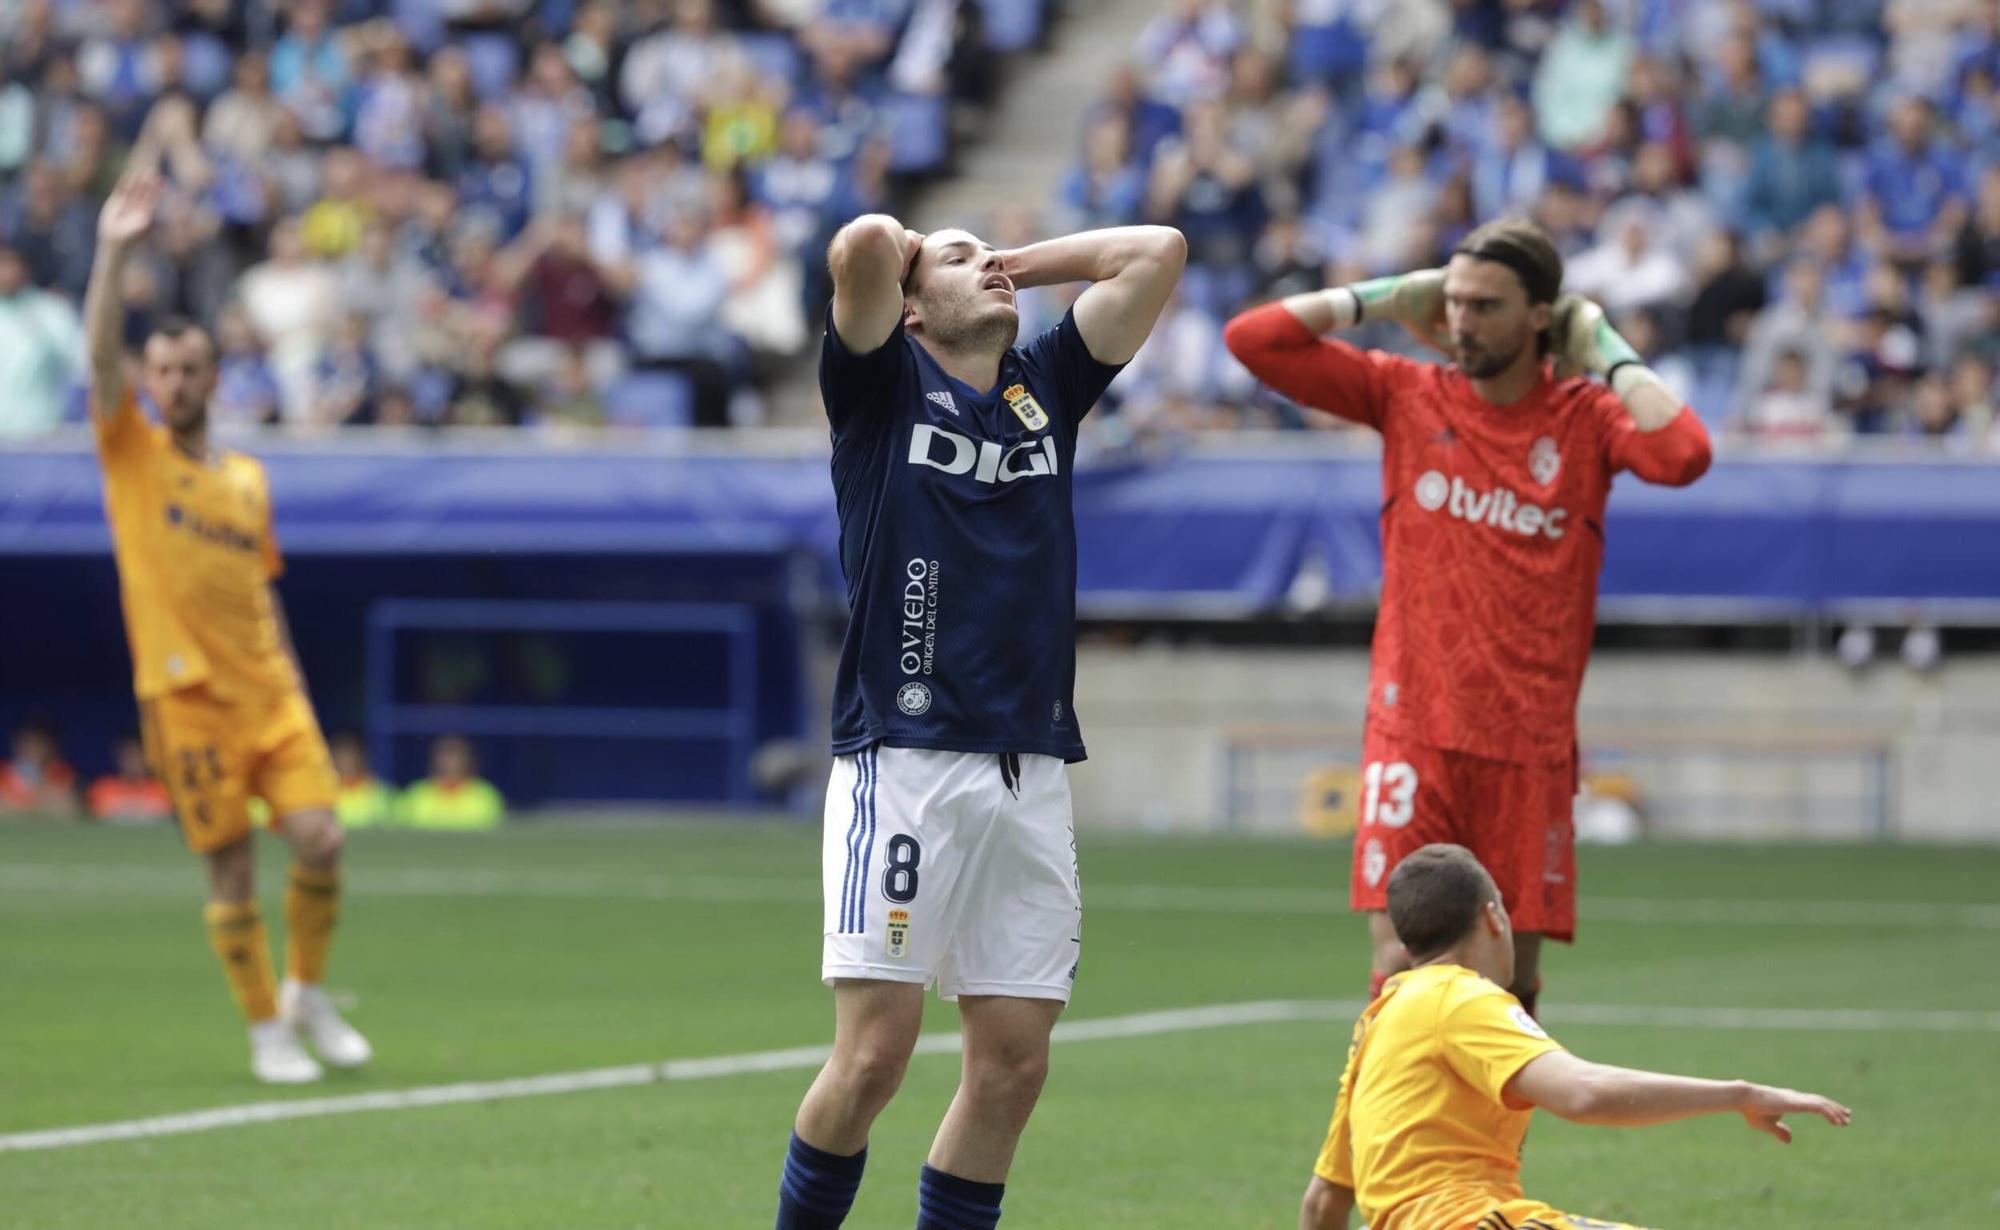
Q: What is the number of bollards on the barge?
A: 0